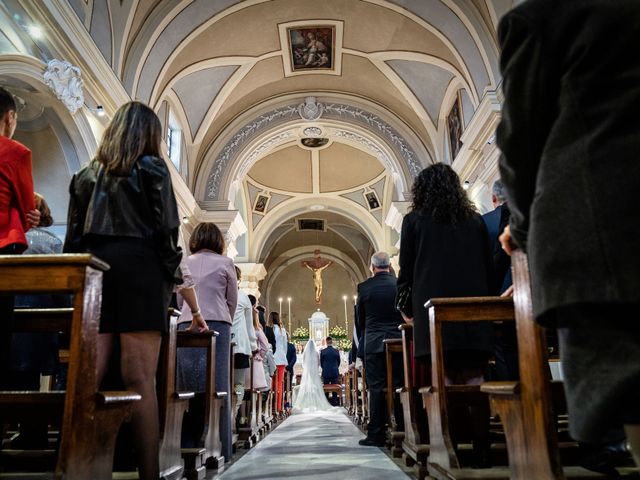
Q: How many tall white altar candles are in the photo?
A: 4